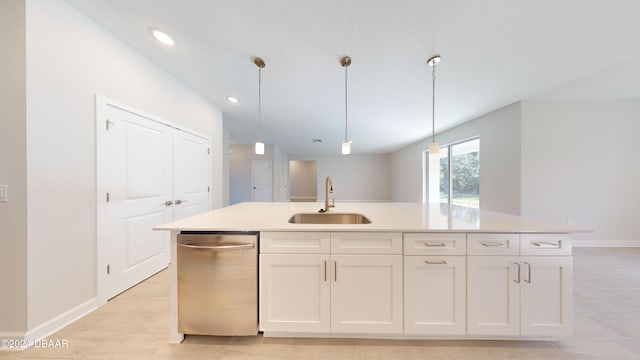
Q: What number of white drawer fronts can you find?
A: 5